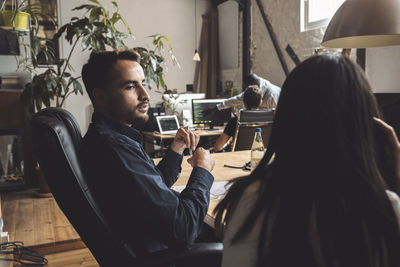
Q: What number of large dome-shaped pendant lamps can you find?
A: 1